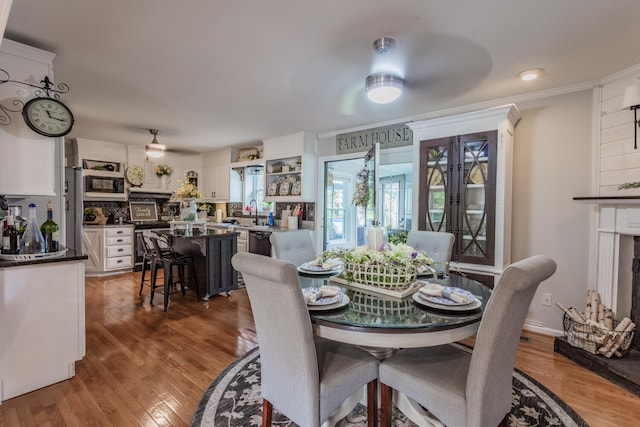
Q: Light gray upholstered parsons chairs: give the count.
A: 4